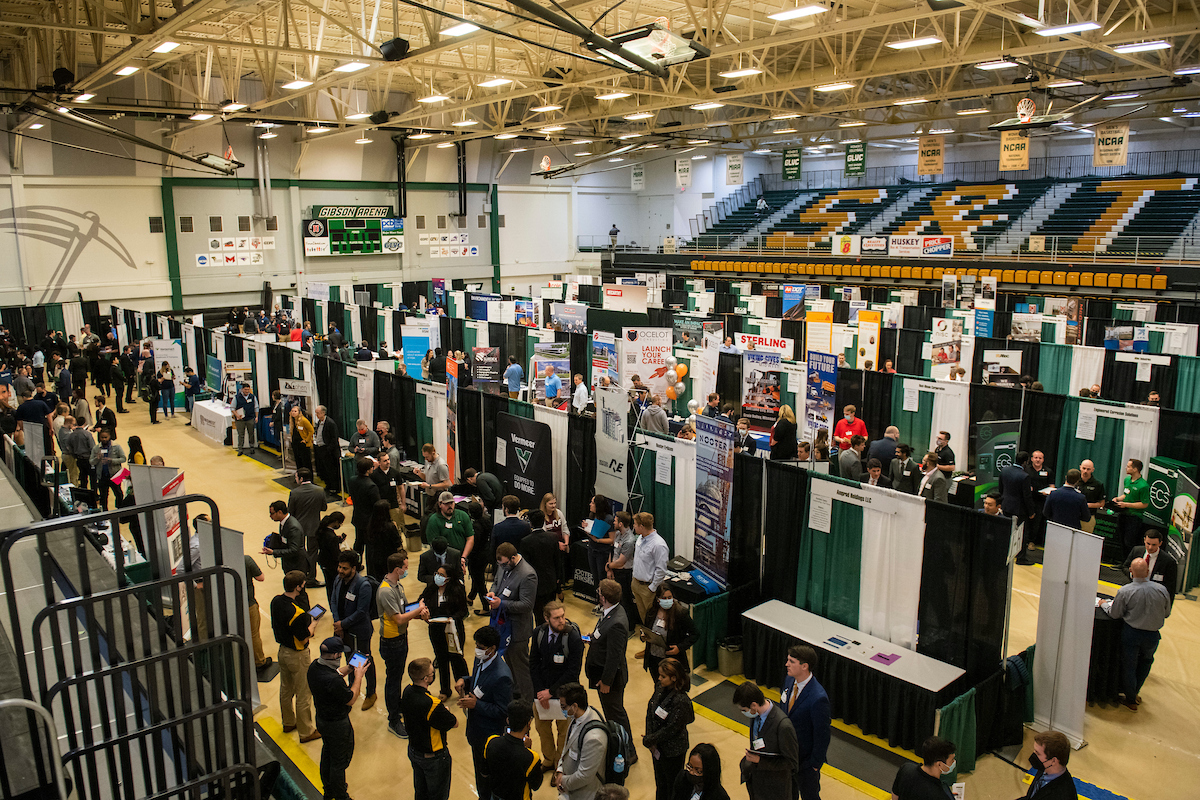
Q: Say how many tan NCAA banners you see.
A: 3